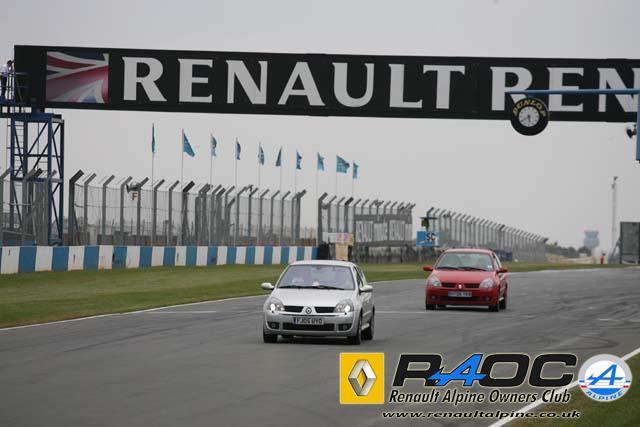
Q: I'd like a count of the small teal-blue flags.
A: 10